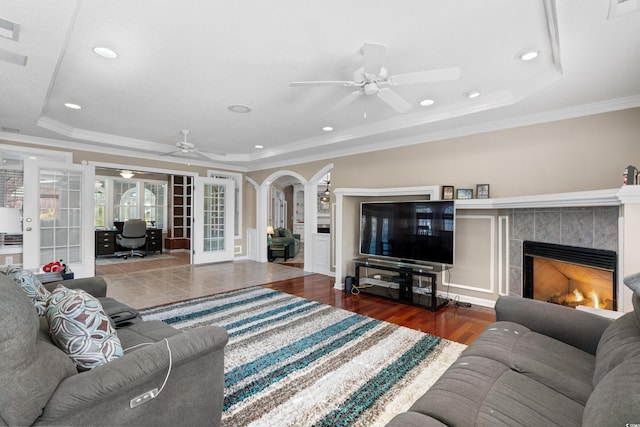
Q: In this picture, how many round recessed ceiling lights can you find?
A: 7